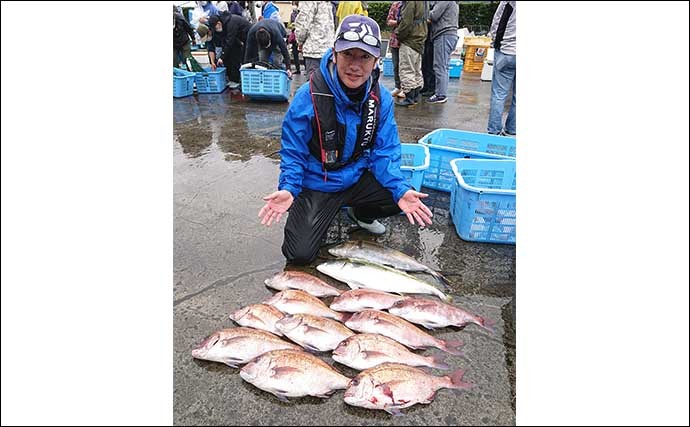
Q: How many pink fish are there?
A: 11